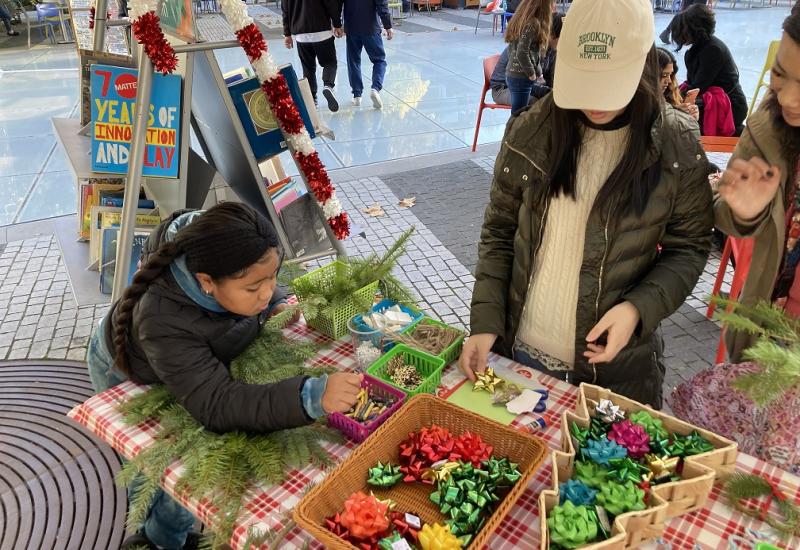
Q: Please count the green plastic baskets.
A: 3